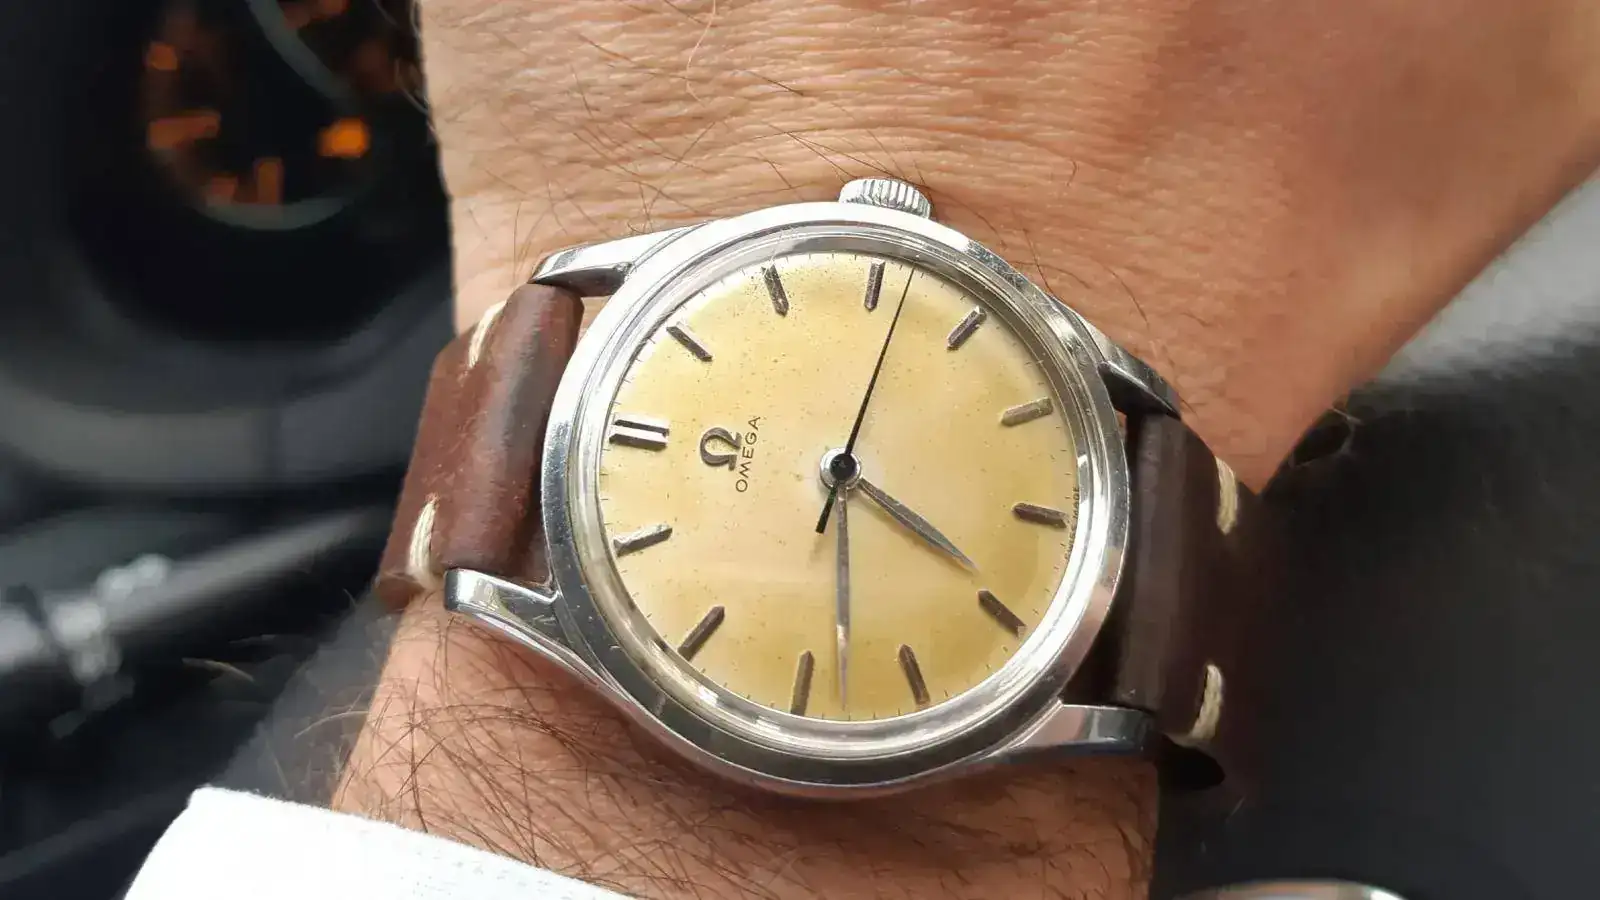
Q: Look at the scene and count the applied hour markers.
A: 12